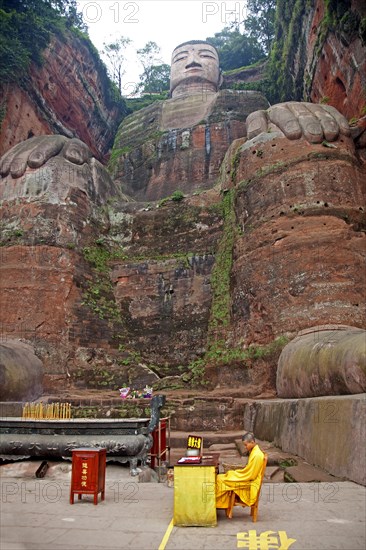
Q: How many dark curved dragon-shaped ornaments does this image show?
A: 1